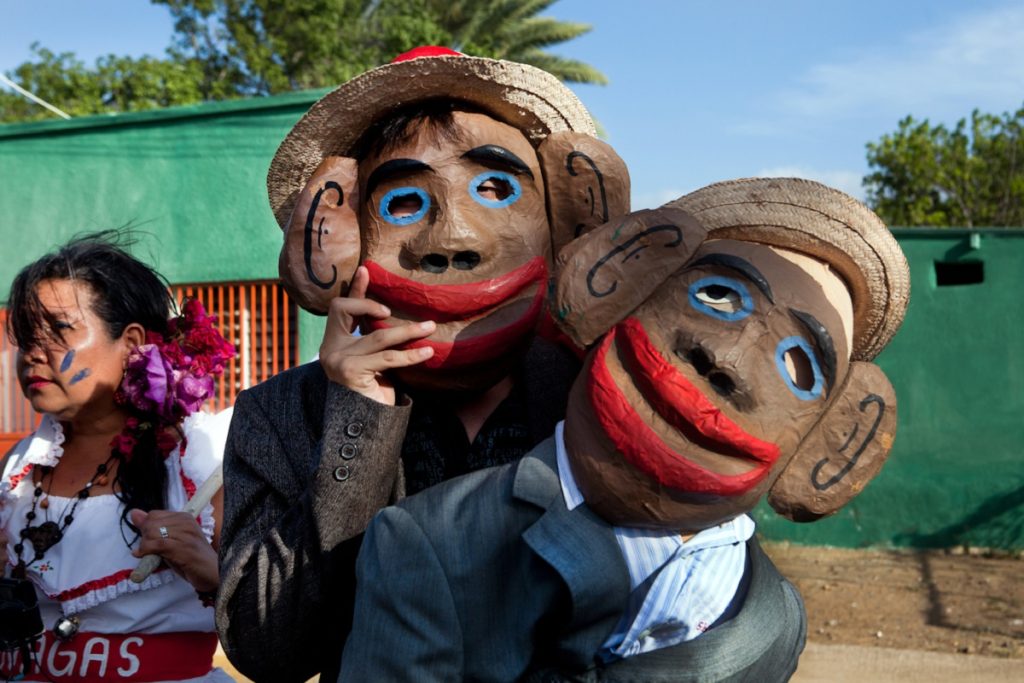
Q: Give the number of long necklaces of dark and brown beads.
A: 2